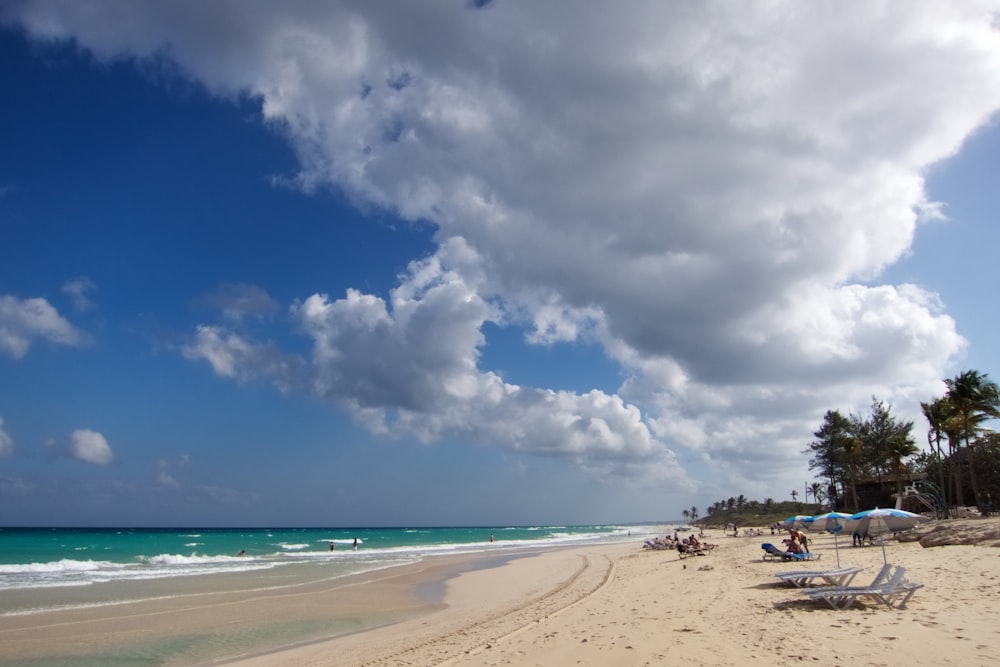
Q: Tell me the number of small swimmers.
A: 4